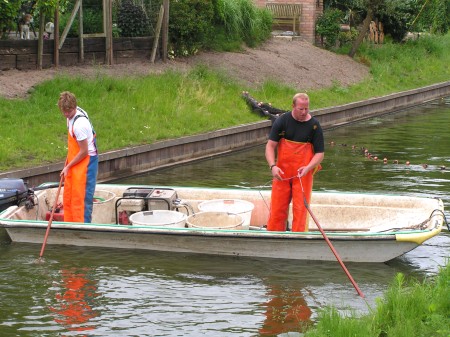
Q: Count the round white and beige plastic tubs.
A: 4